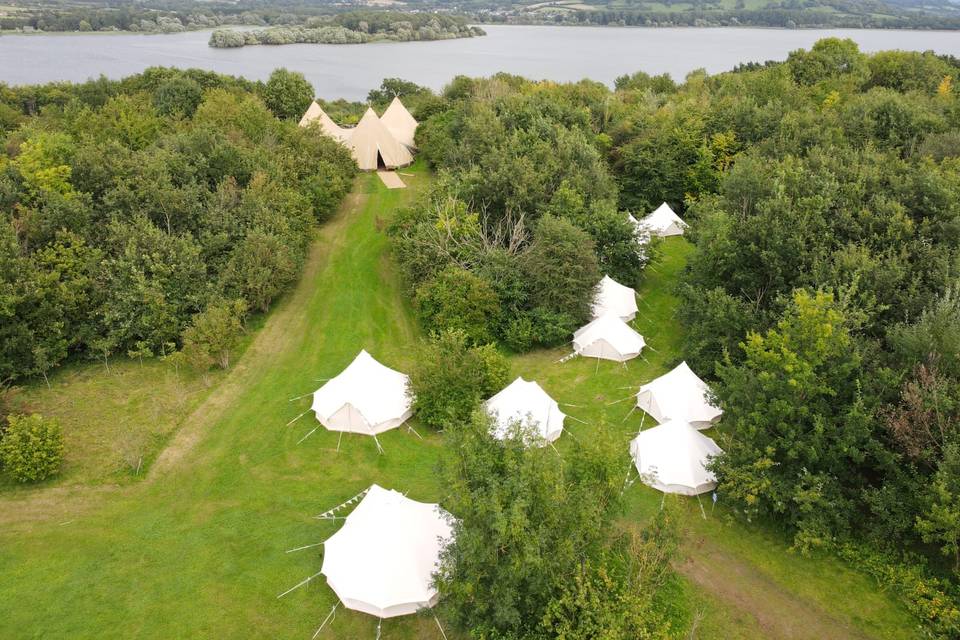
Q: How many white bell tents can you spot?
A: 9